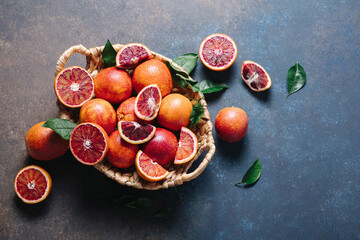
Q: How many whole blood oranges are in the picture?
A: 9